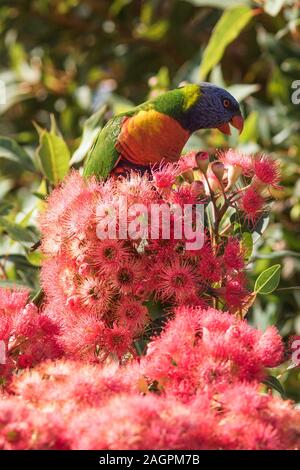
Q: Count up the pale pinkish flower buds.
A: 3